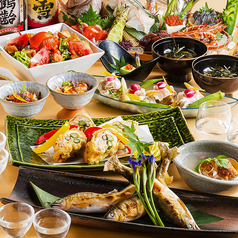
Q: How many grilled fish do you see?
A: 3